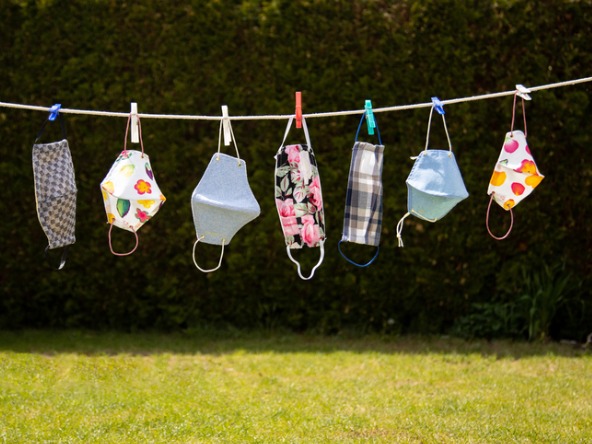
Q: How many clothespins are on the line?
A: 7